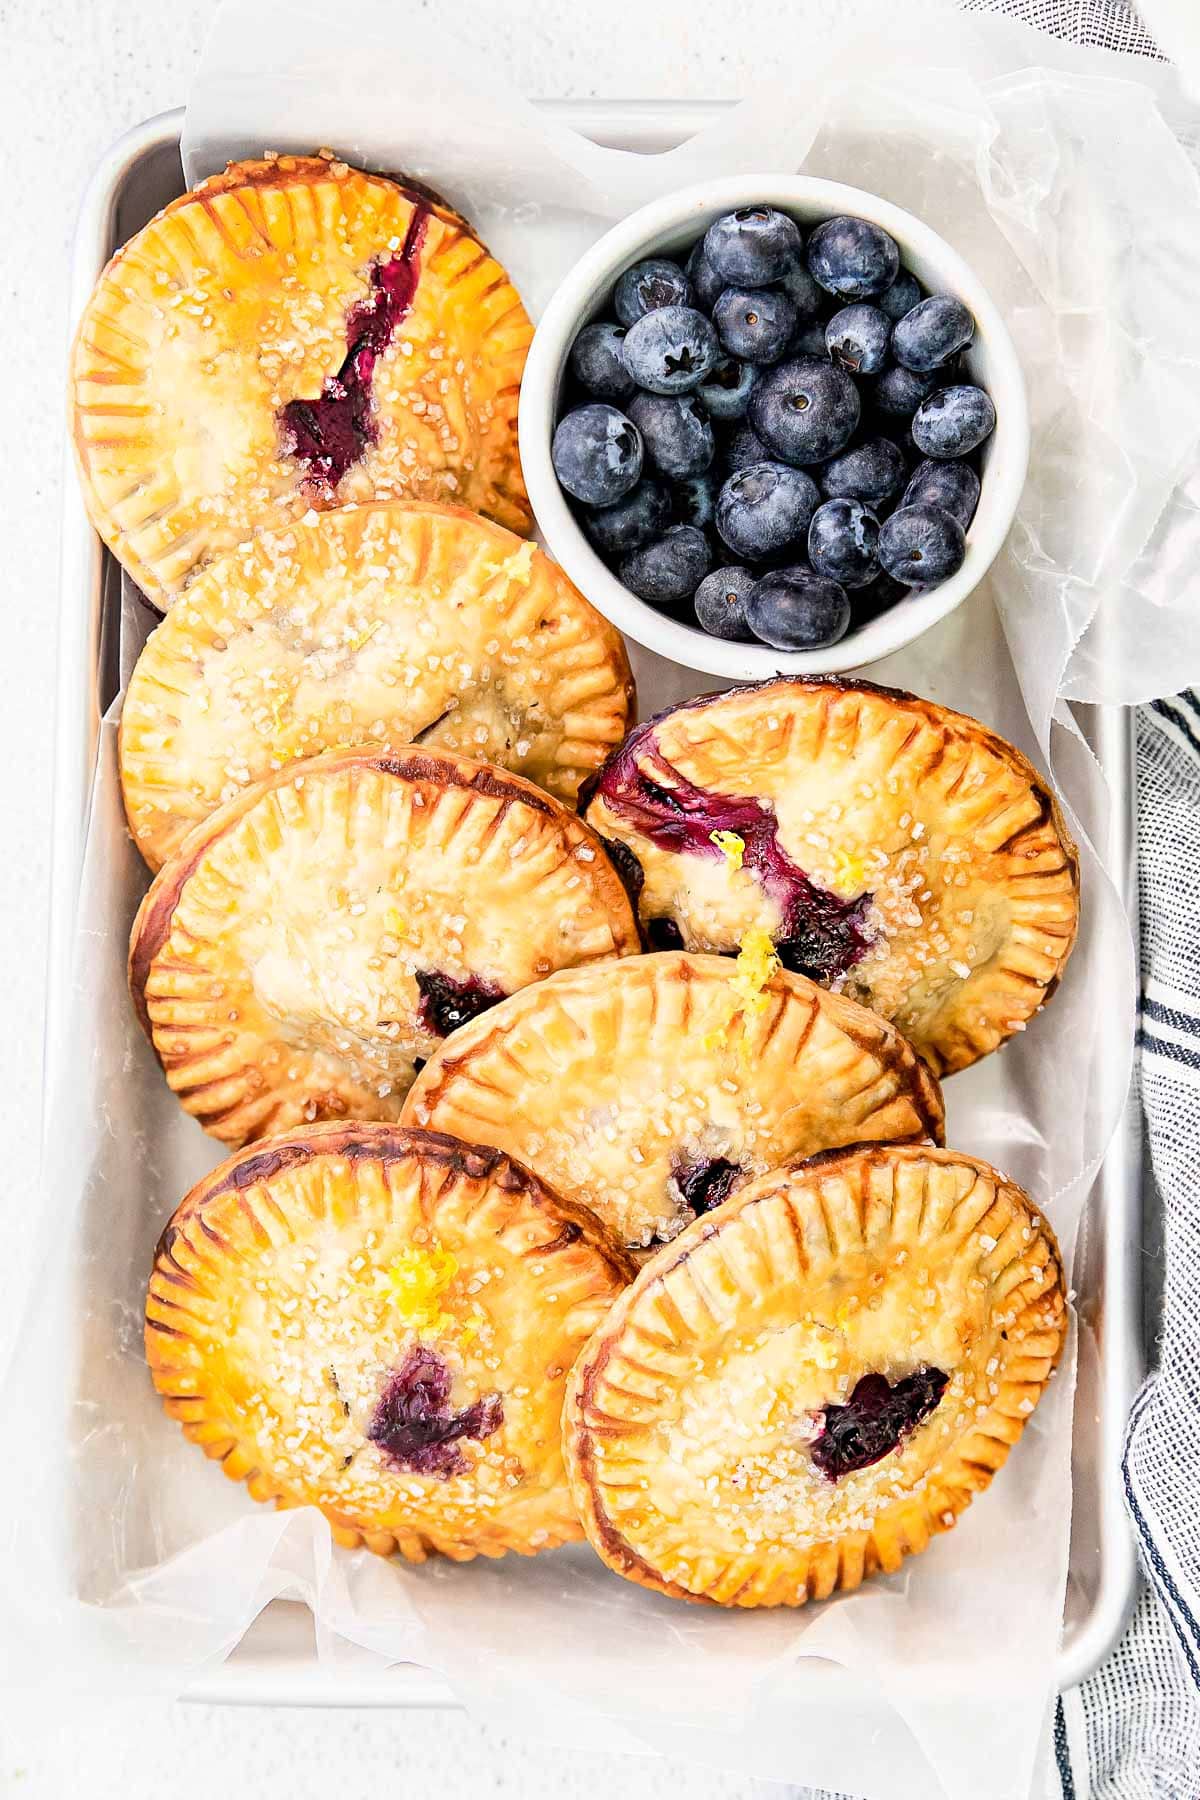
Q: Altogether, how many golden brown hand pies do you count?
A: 7